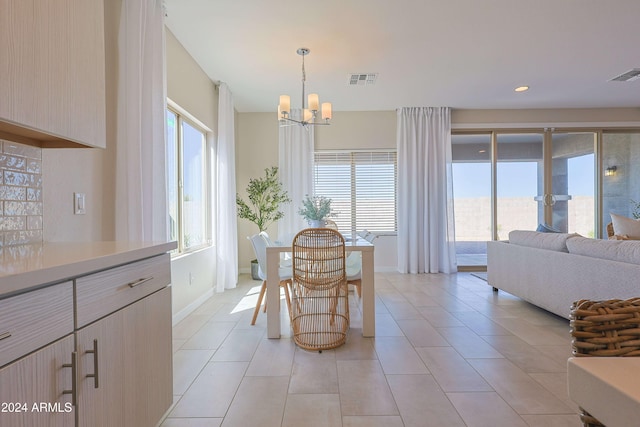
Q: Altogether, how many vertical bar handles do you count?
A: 2